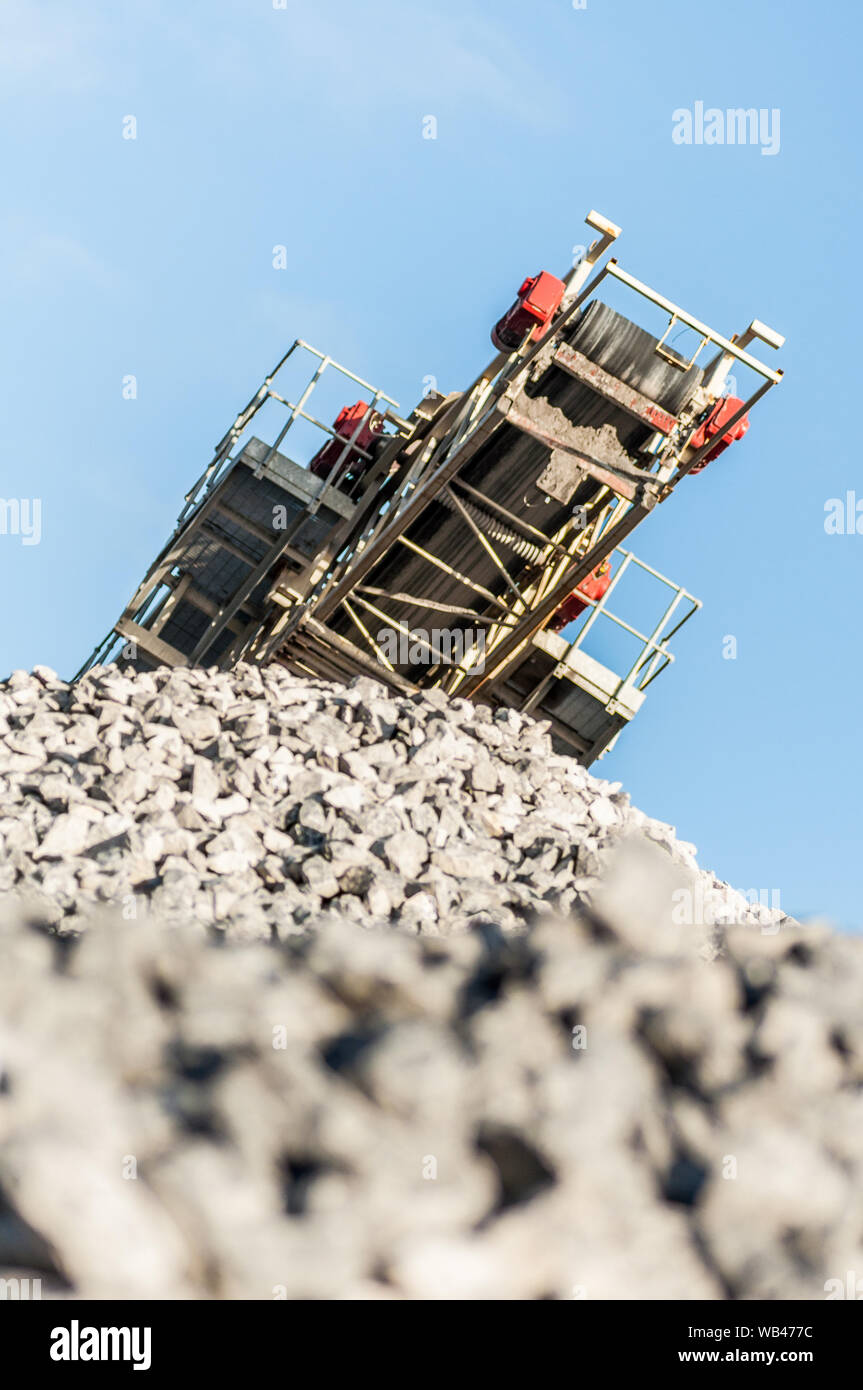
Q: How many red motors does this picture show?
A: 4